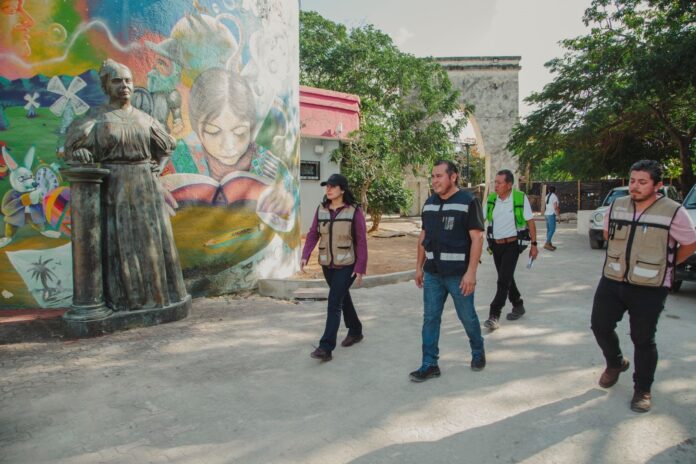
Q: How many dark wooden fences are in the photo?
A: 1